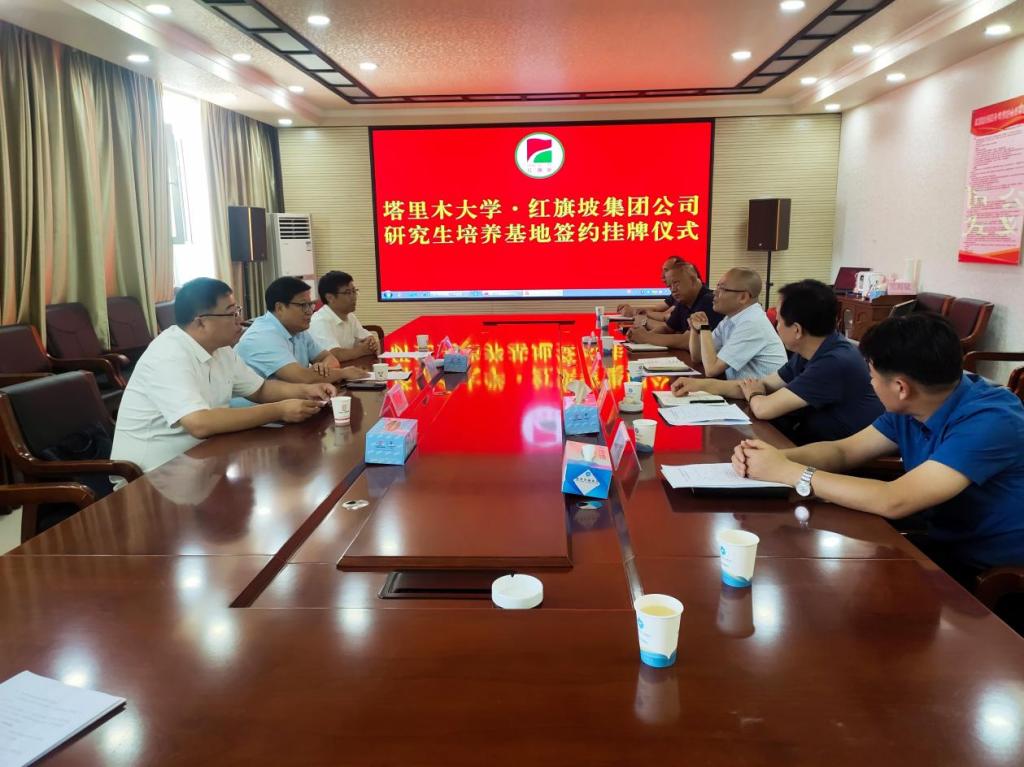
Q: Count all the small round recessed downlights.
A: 14